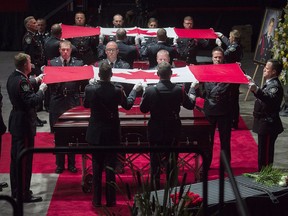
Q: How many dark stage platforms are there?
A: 1